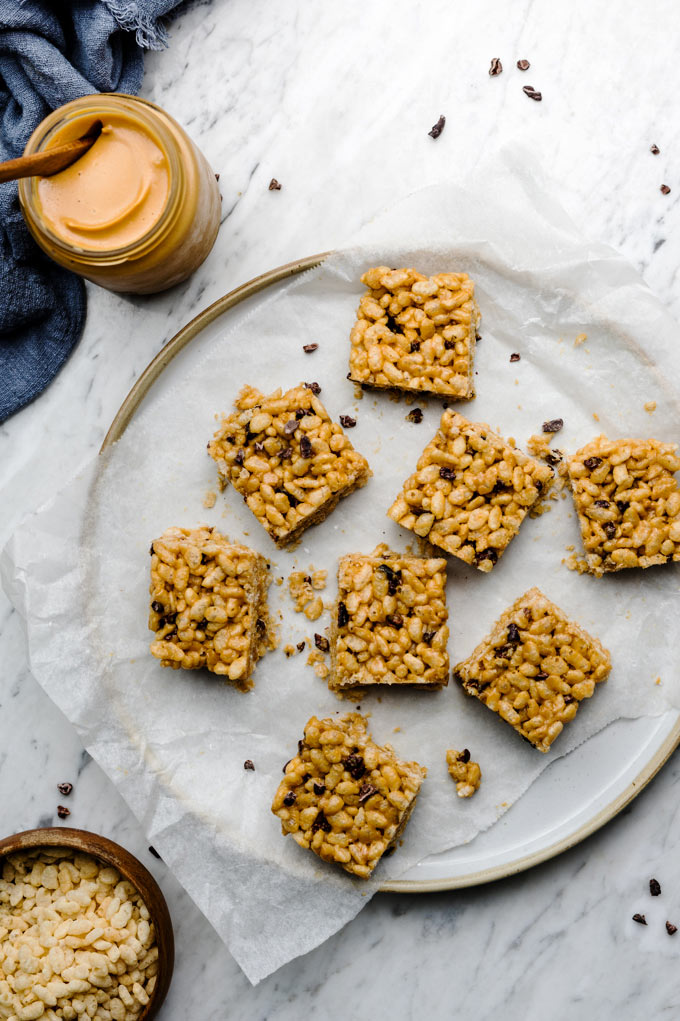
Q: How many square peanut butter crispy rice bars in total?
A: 8